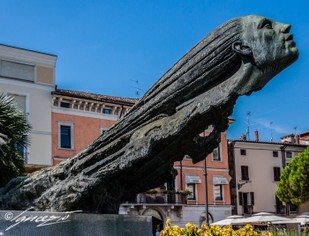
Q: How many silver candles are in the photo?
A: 0